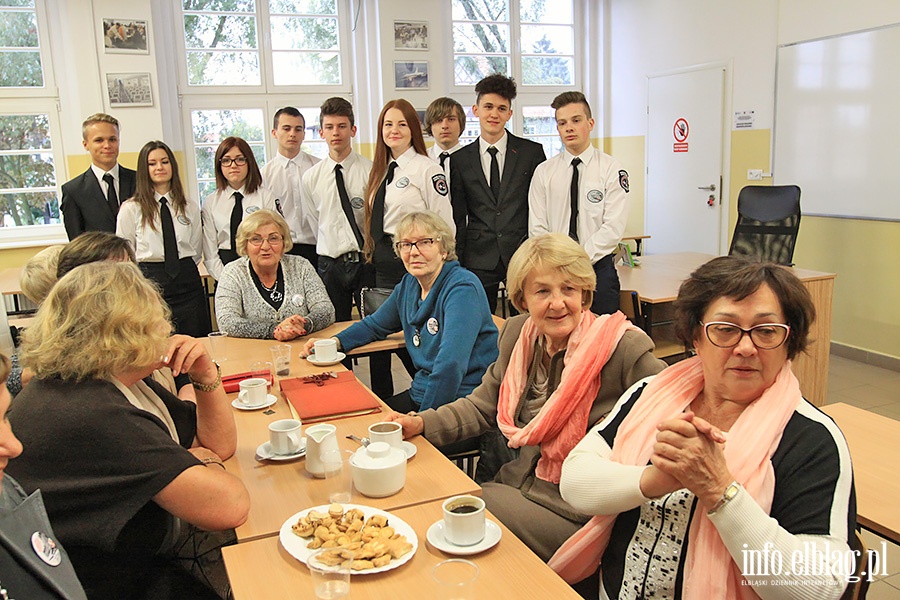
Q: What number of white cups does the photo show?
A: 5